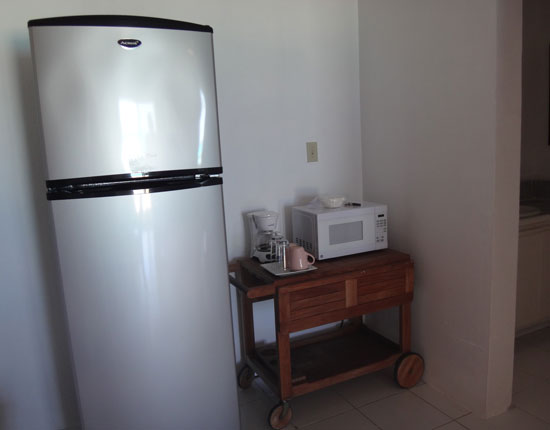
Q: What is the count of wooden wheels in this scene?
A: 3